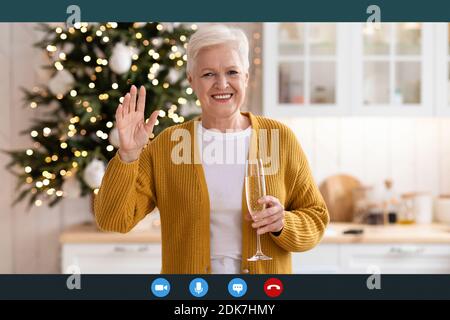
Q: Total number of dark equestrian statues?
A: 0